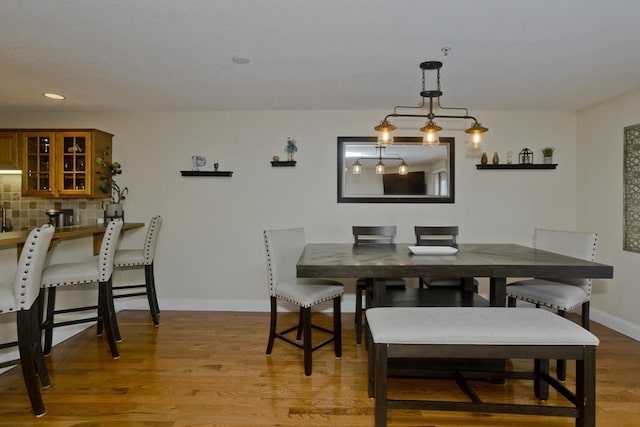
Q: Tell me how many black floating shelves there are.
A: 3